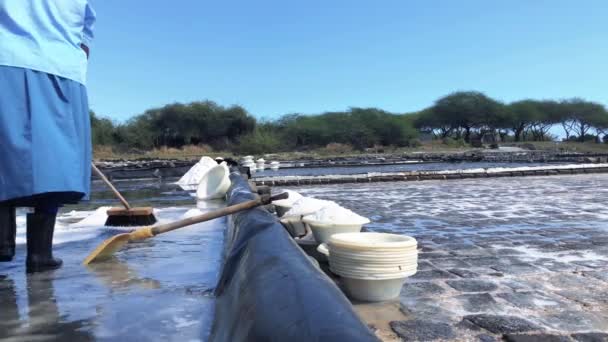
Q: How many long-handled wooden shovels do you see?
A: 1